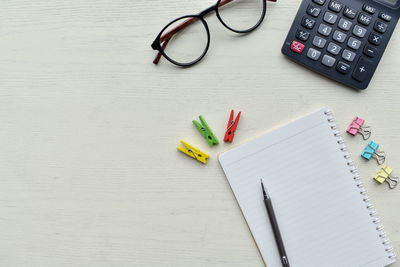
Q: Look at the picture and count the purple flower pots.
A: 0